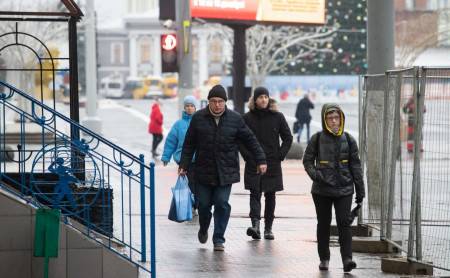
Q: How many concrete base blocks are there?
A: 3